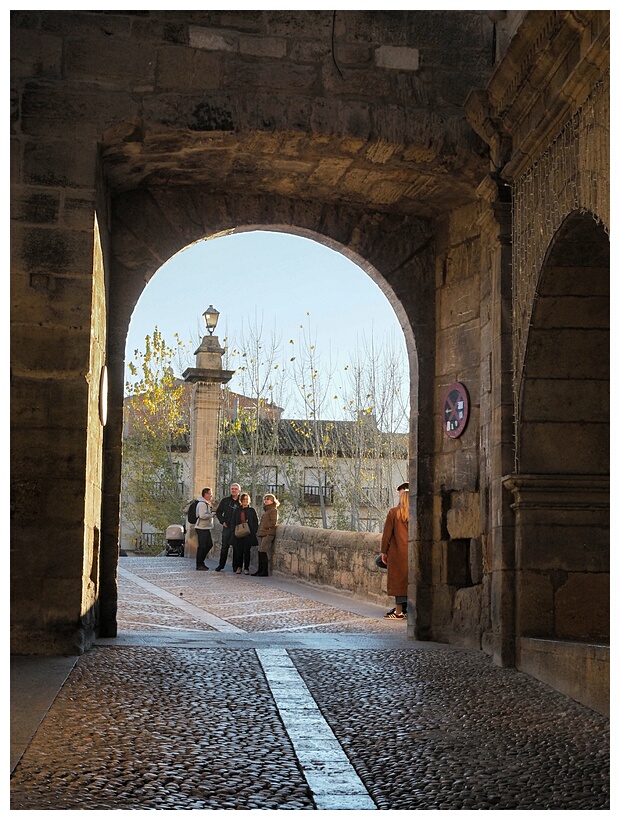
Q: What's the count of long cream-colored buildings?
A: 1